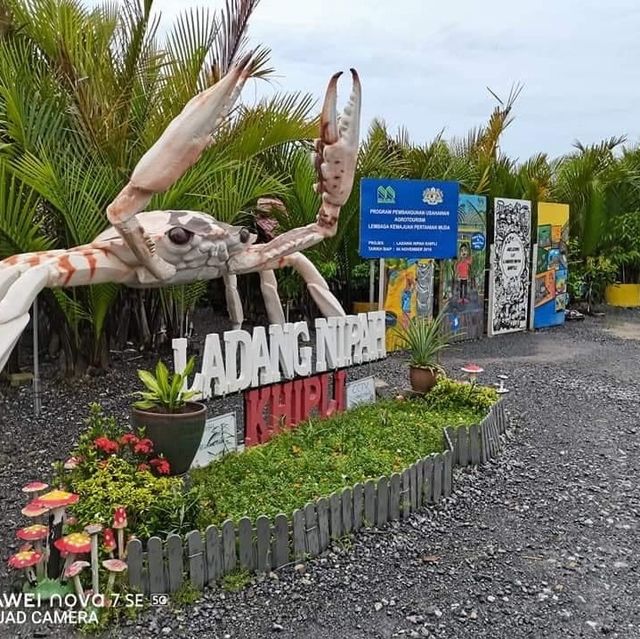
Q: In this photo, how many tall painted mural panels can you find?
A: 4